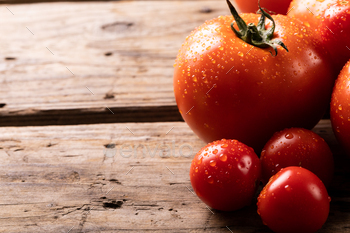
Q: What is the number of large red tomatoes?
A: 4